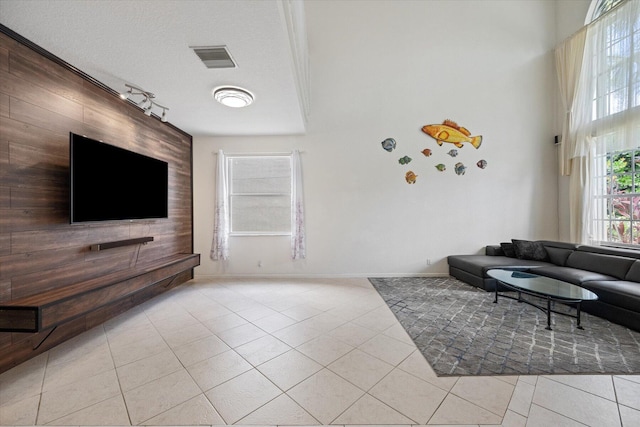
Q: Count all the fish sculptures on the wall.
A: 9